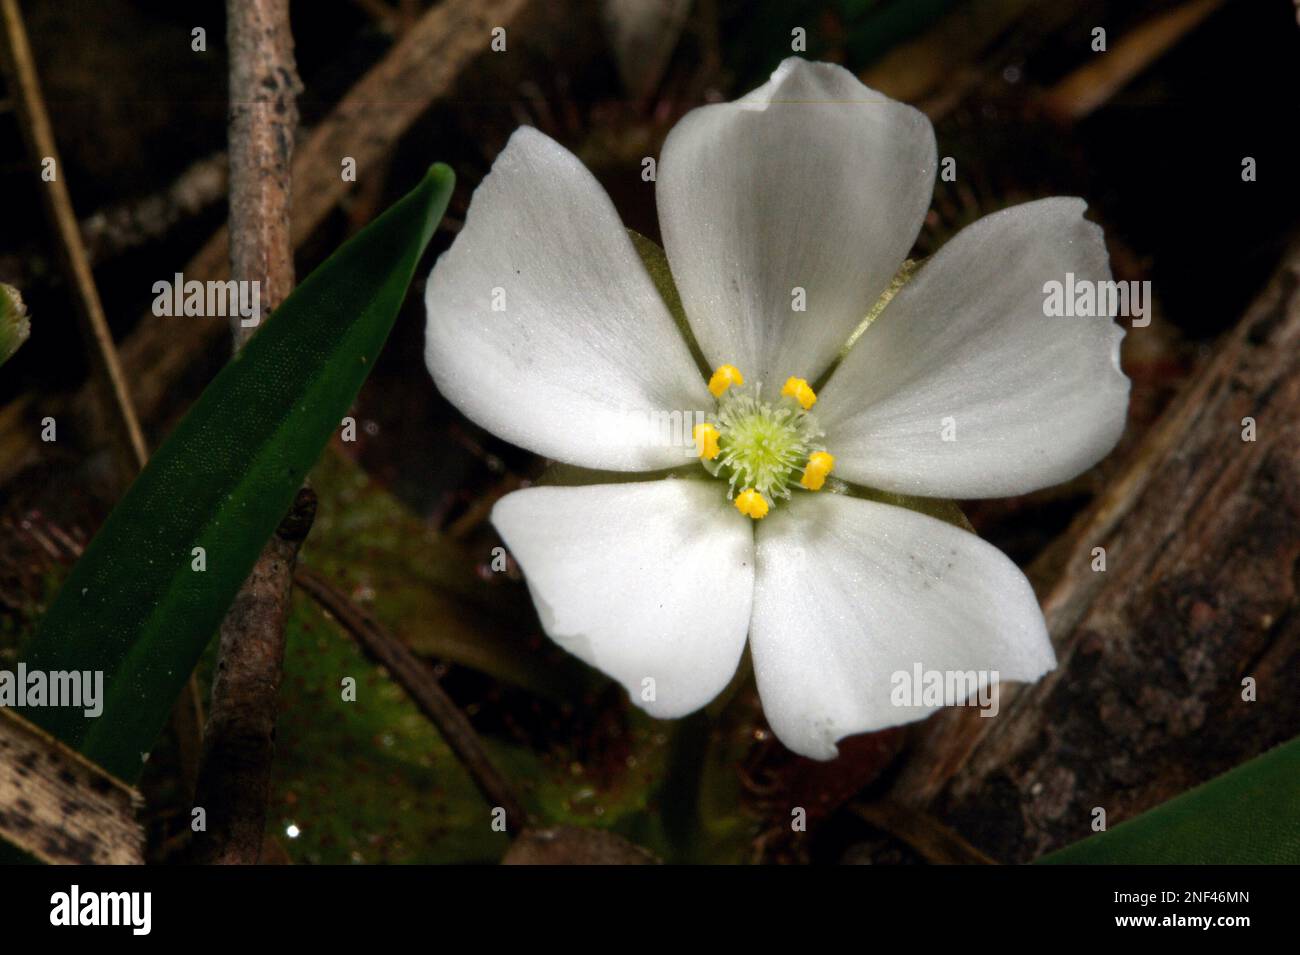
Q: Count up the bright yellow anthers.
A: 5